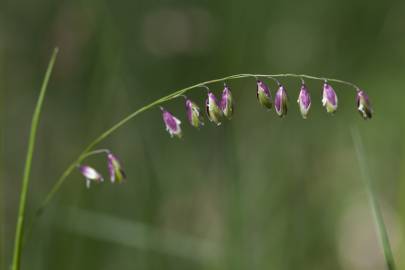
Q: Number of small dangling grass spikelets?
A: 11